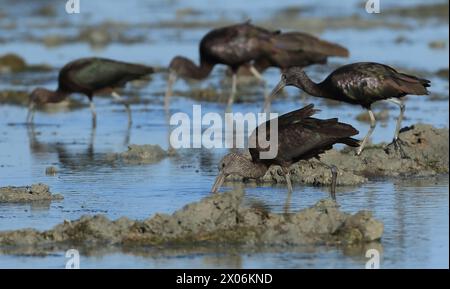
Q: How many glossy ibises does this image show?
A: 5